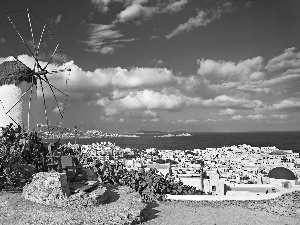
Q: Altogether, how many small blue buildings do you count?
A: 0